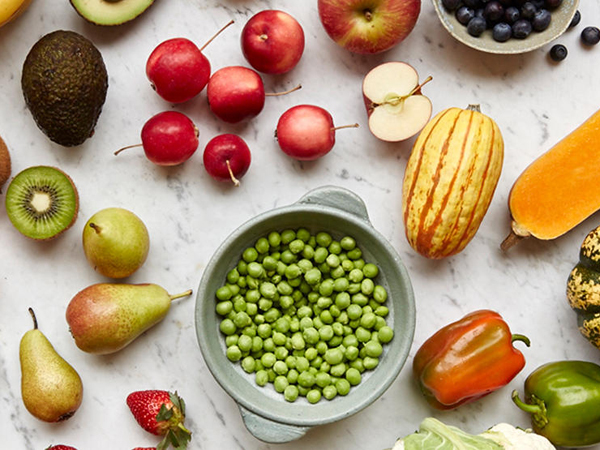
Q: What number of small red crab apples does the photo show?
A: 6